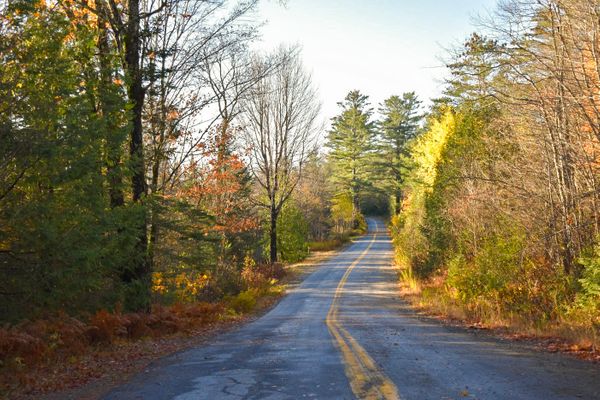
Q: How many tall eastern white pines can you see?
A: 2